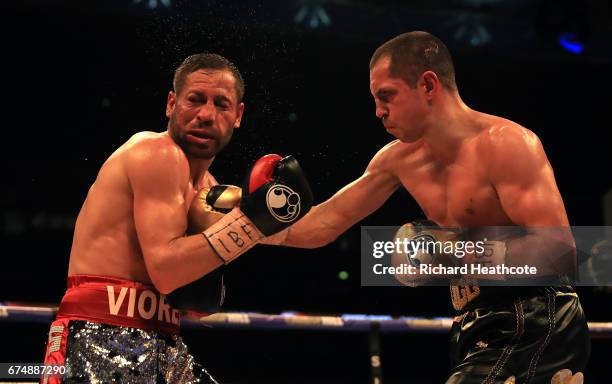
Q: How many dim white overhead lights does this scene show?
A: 3